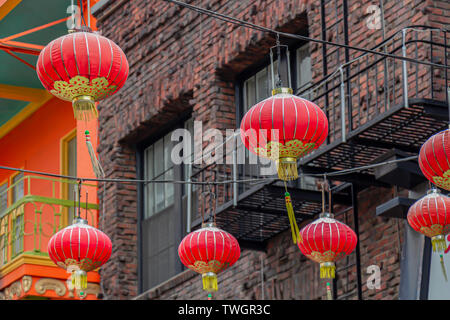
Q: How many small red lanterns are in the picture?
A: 4